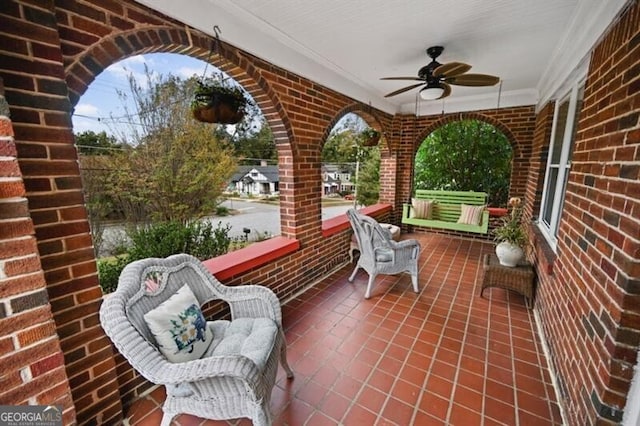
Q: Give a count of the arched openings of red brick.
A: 3